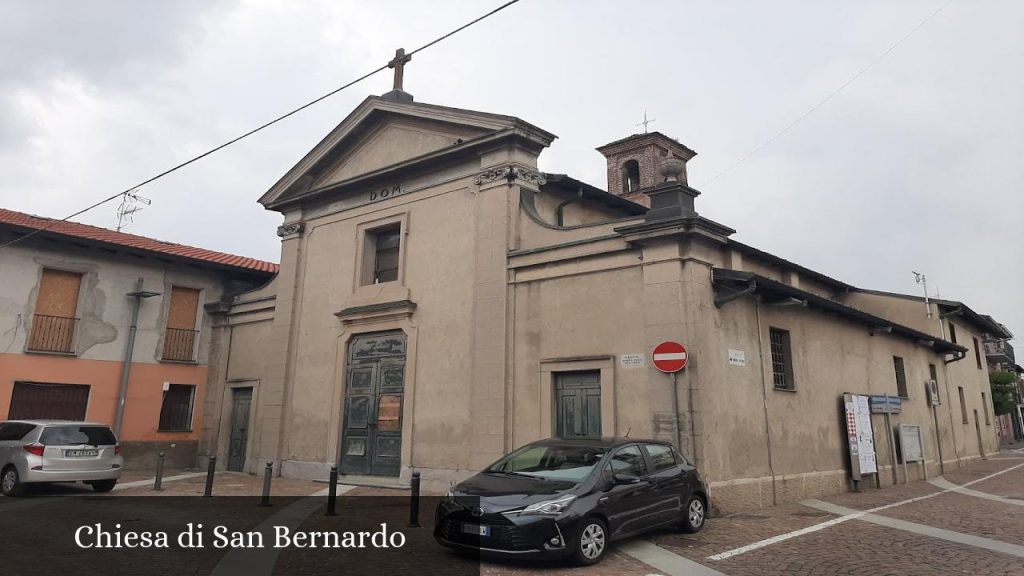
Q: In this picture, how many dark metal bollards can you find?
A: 5